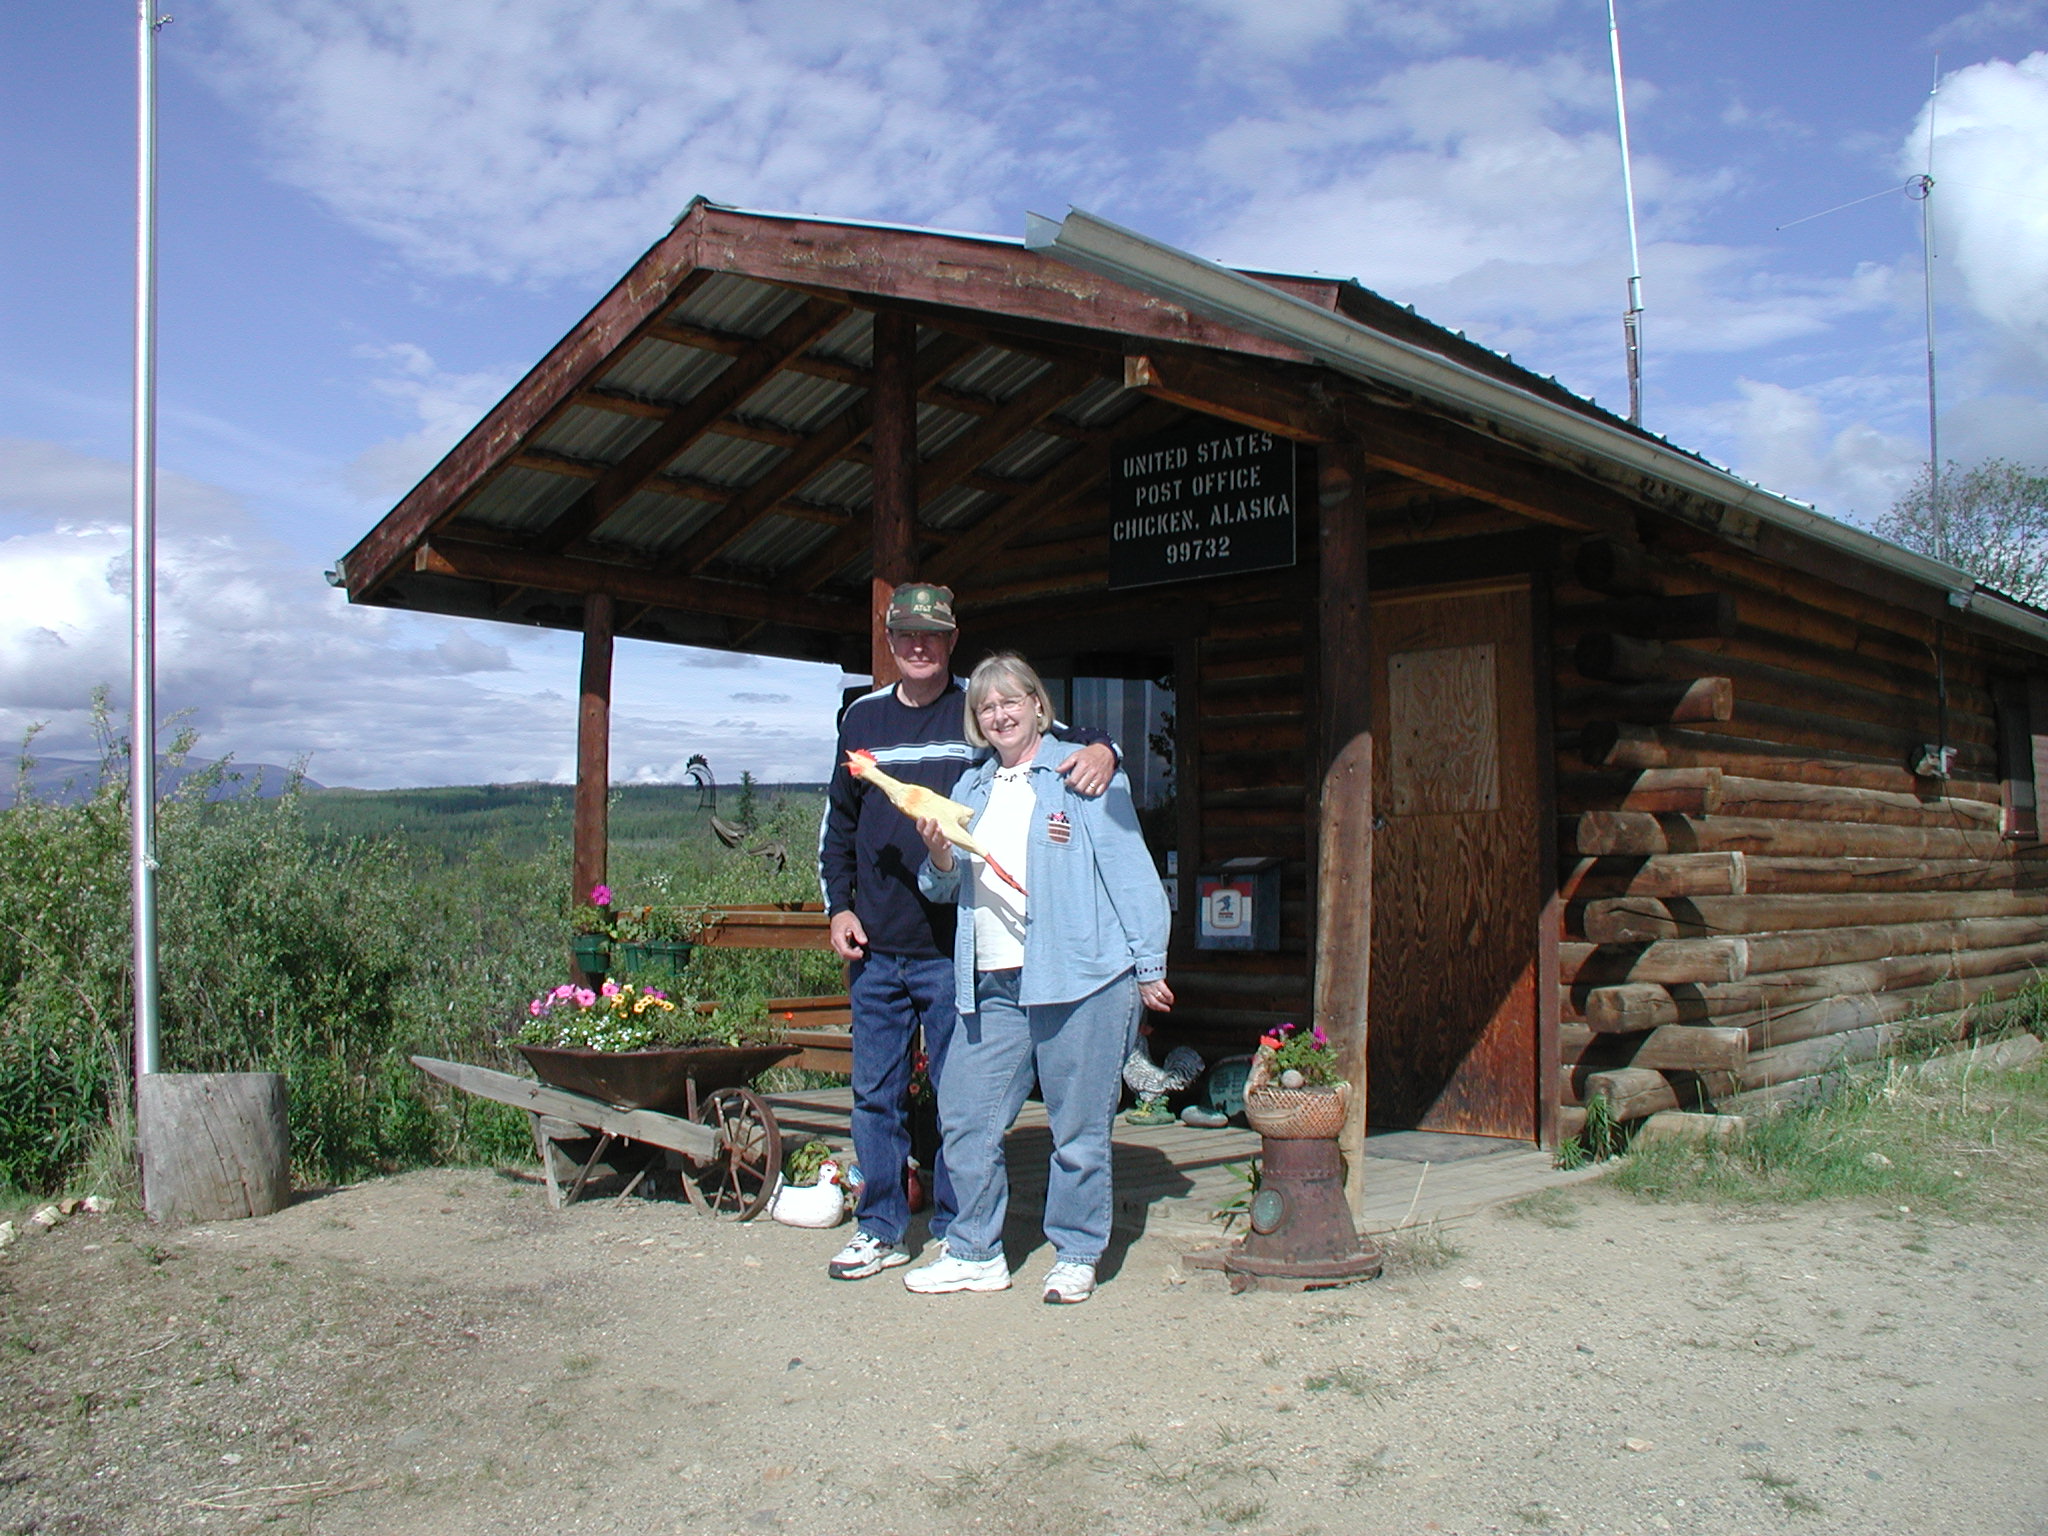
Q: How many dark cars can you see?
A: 0